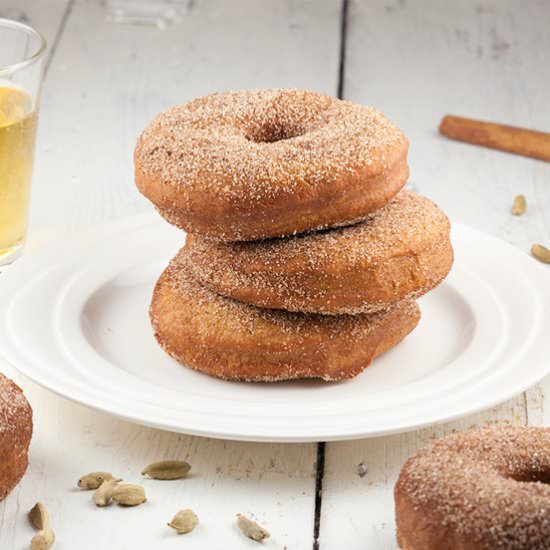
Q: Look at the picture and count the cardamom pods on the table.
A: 10